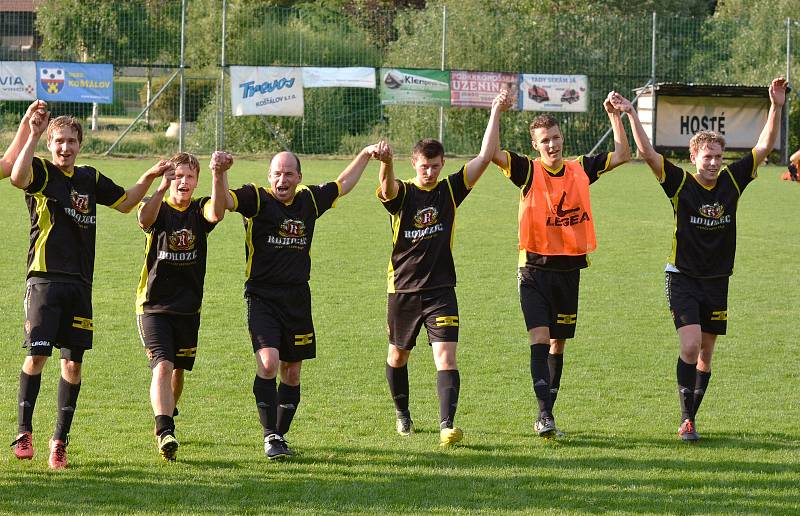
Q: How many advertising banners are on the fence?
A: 7